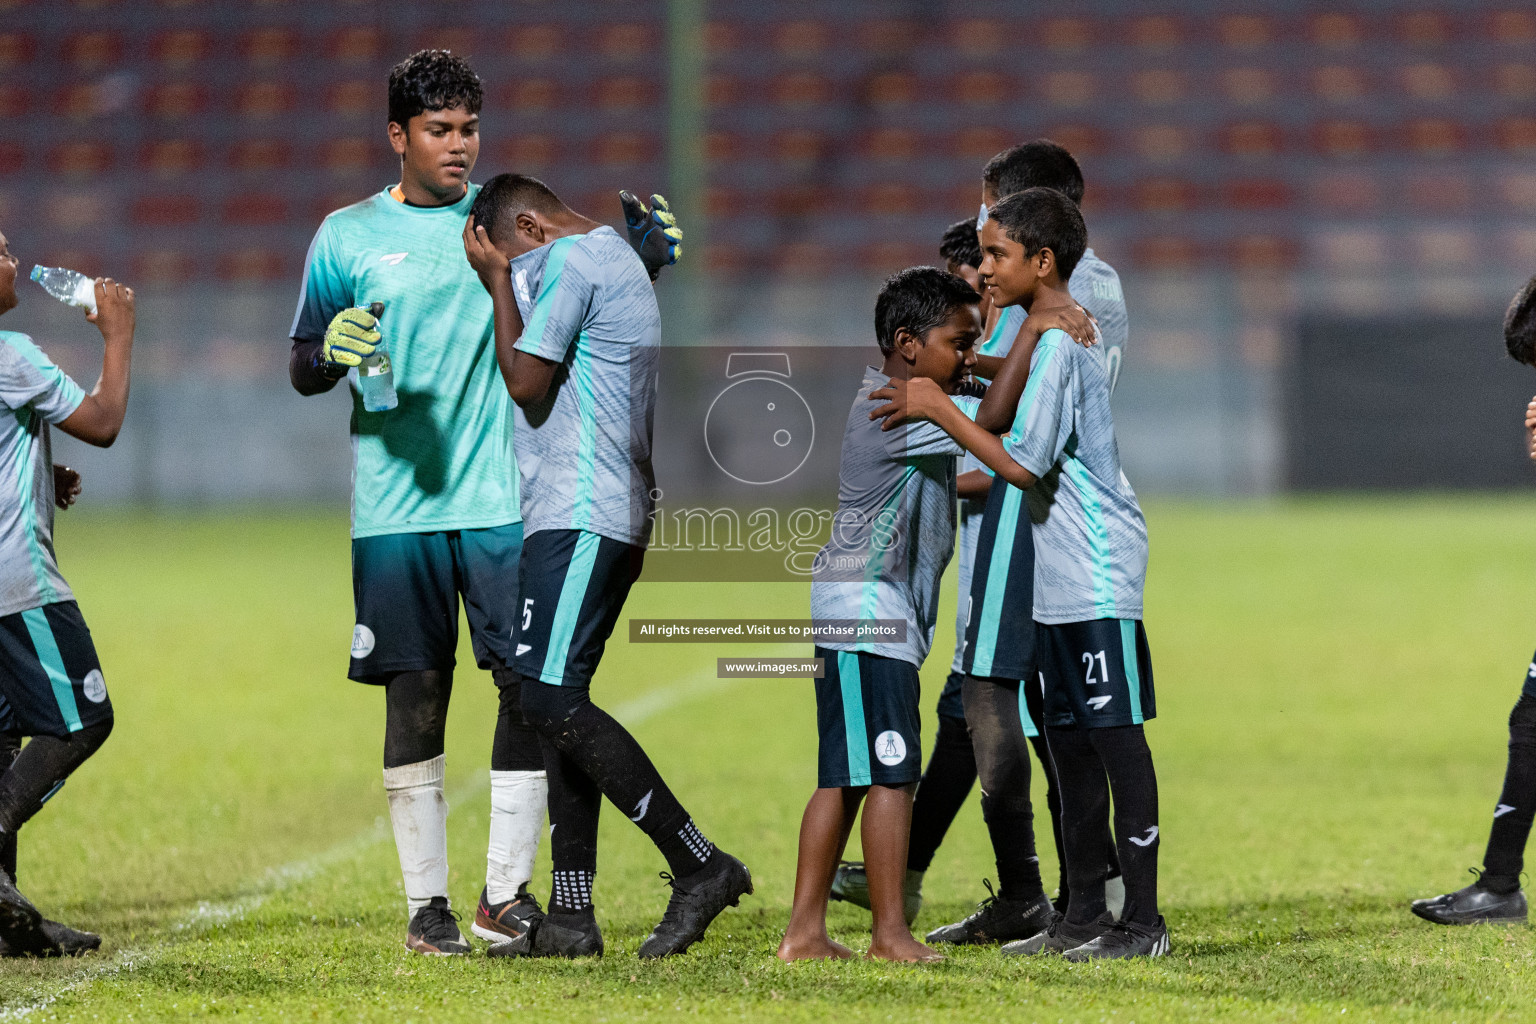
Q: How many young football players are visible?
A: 8